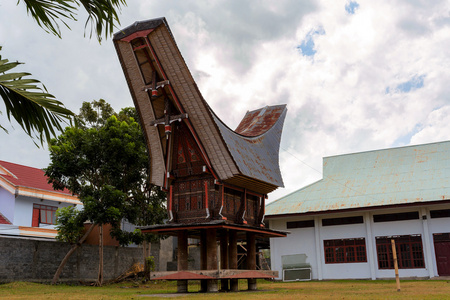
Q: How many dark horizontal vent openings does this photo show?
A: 4